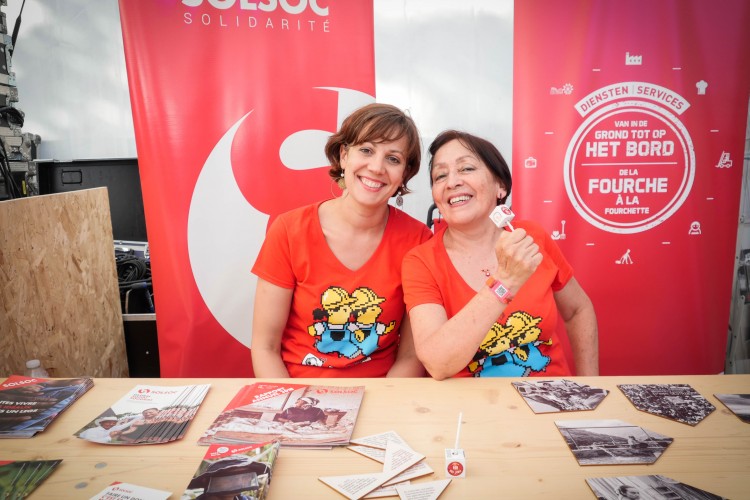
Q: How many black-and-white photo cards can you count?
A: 5